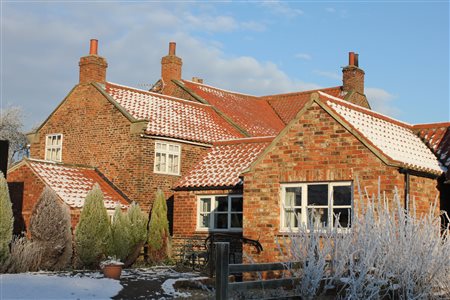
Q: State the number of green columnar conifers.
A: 5